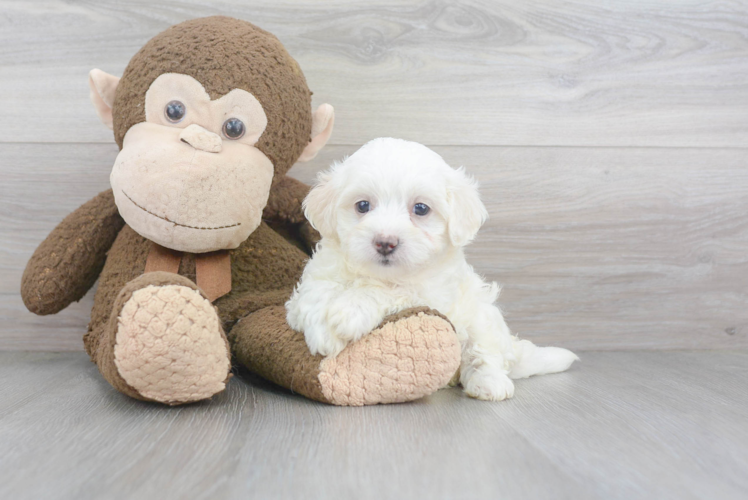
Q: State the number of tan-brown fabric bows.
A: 1